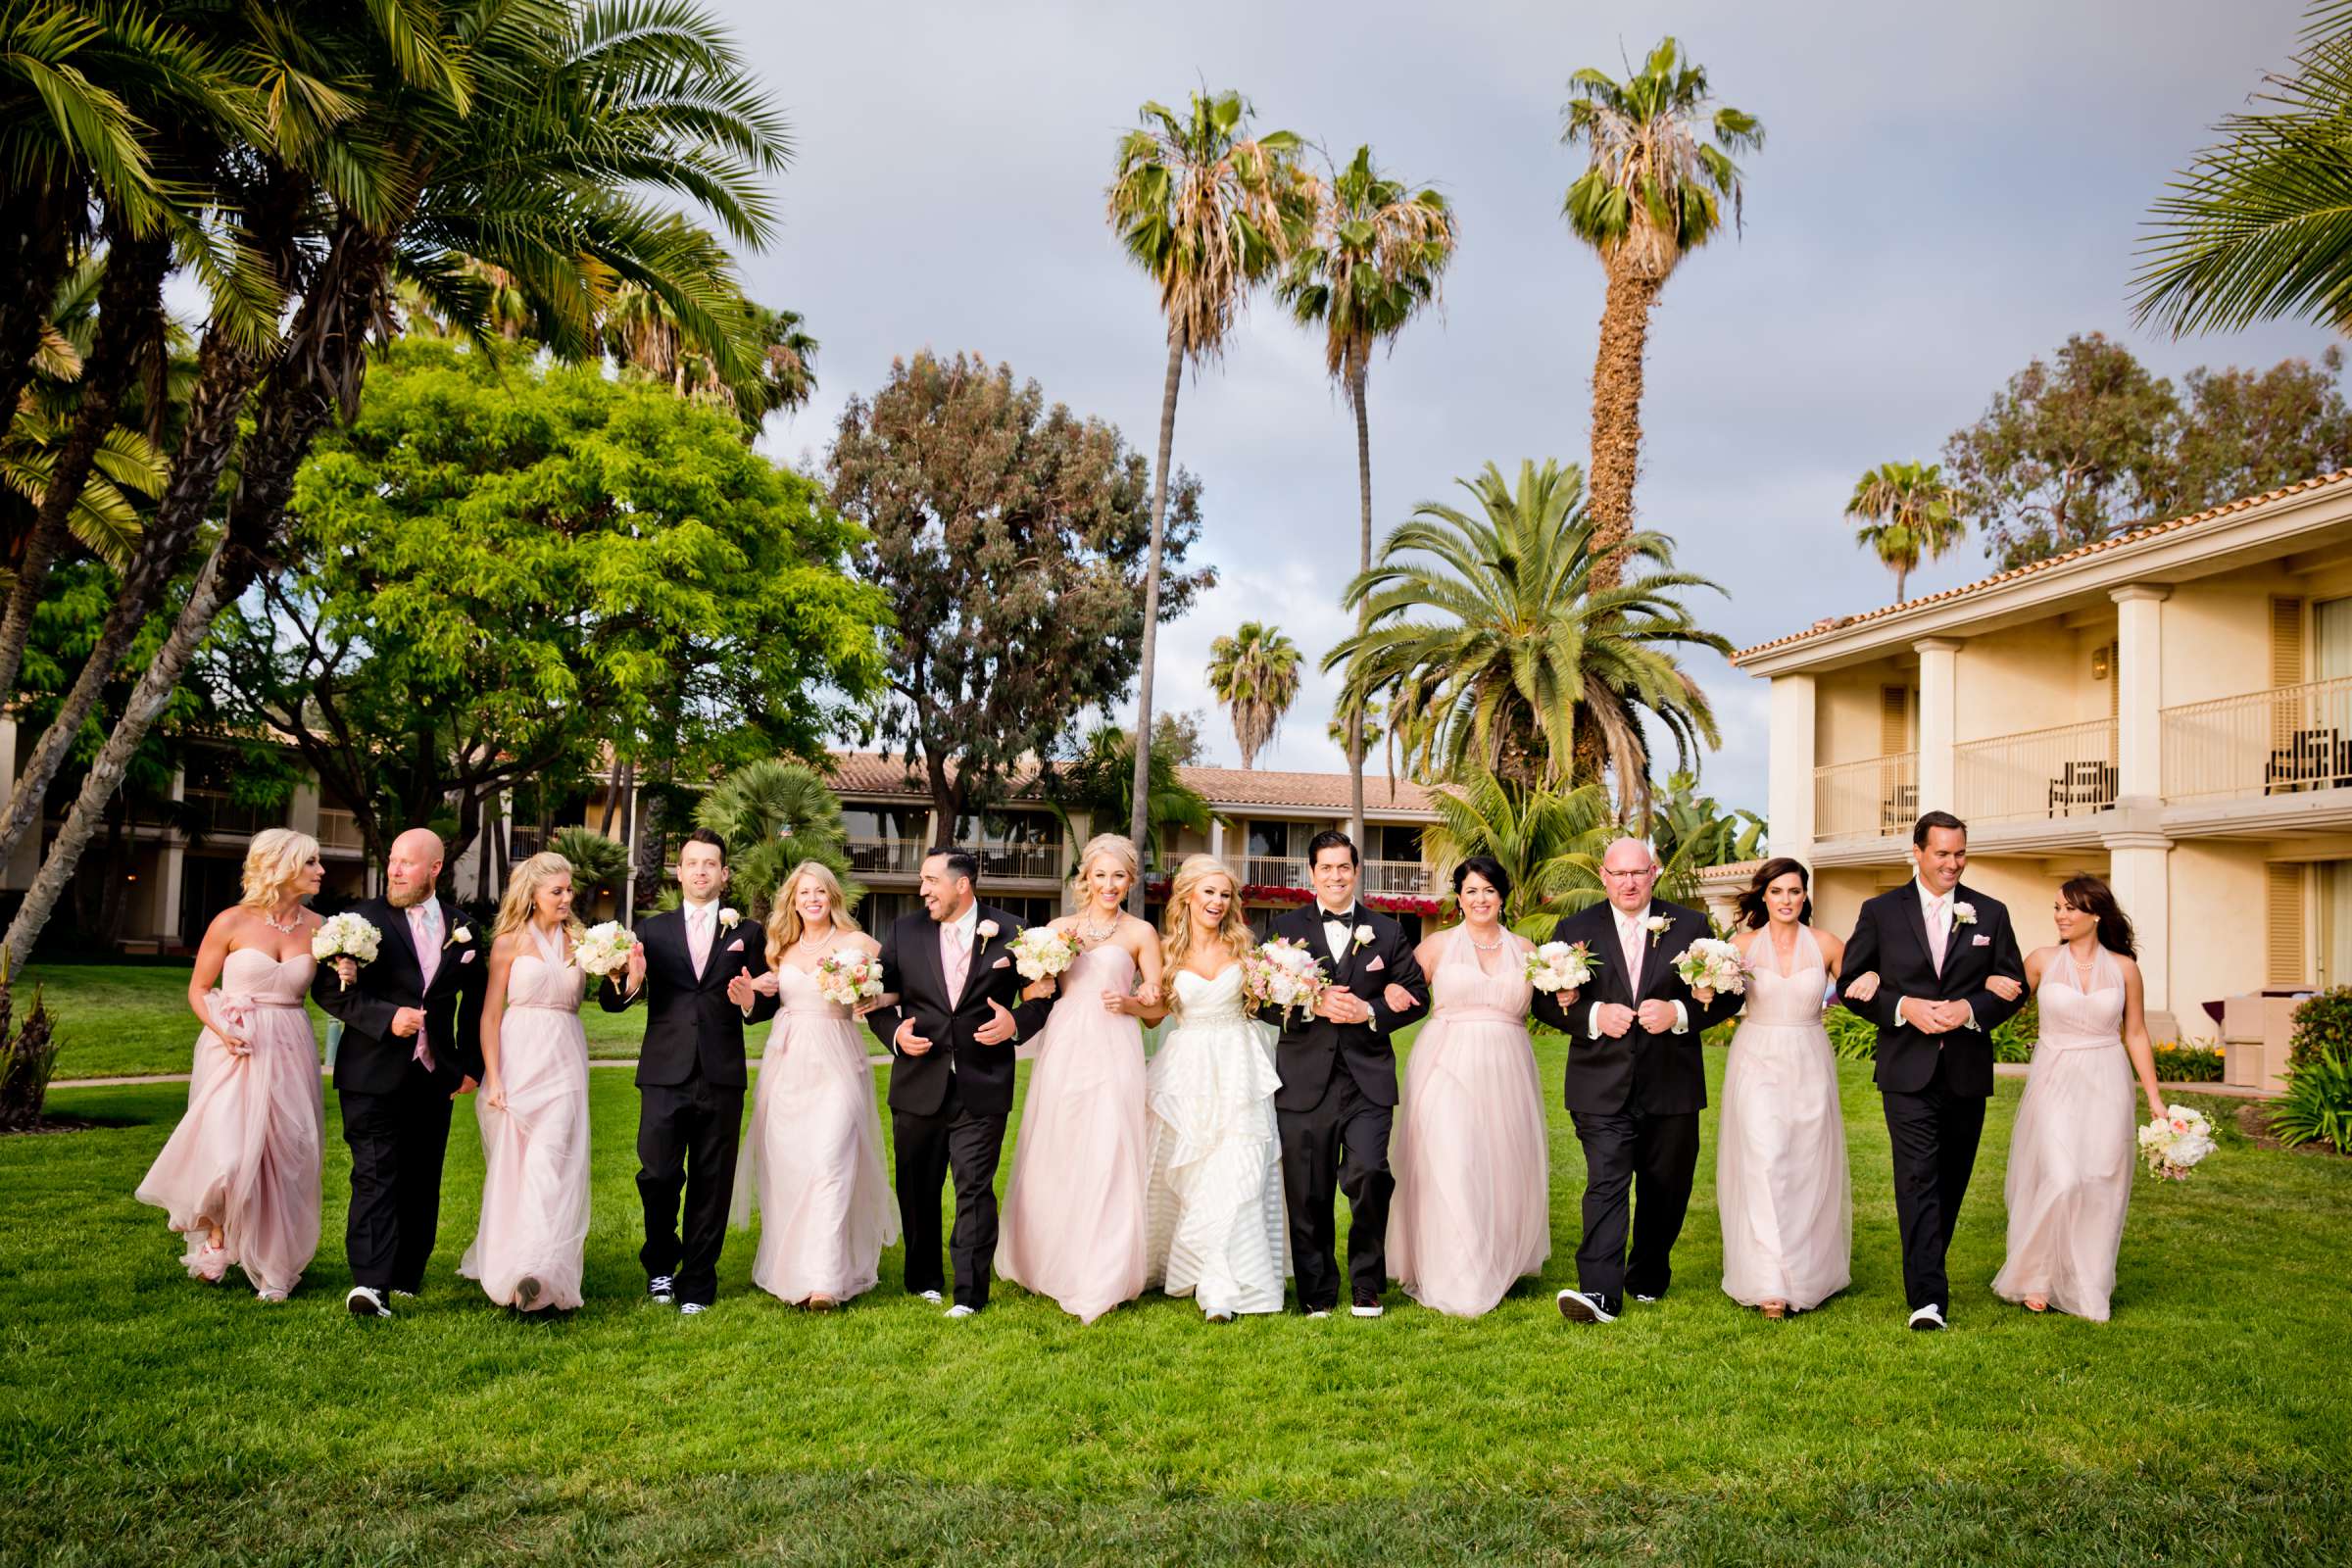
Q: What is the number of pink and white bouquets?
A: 8